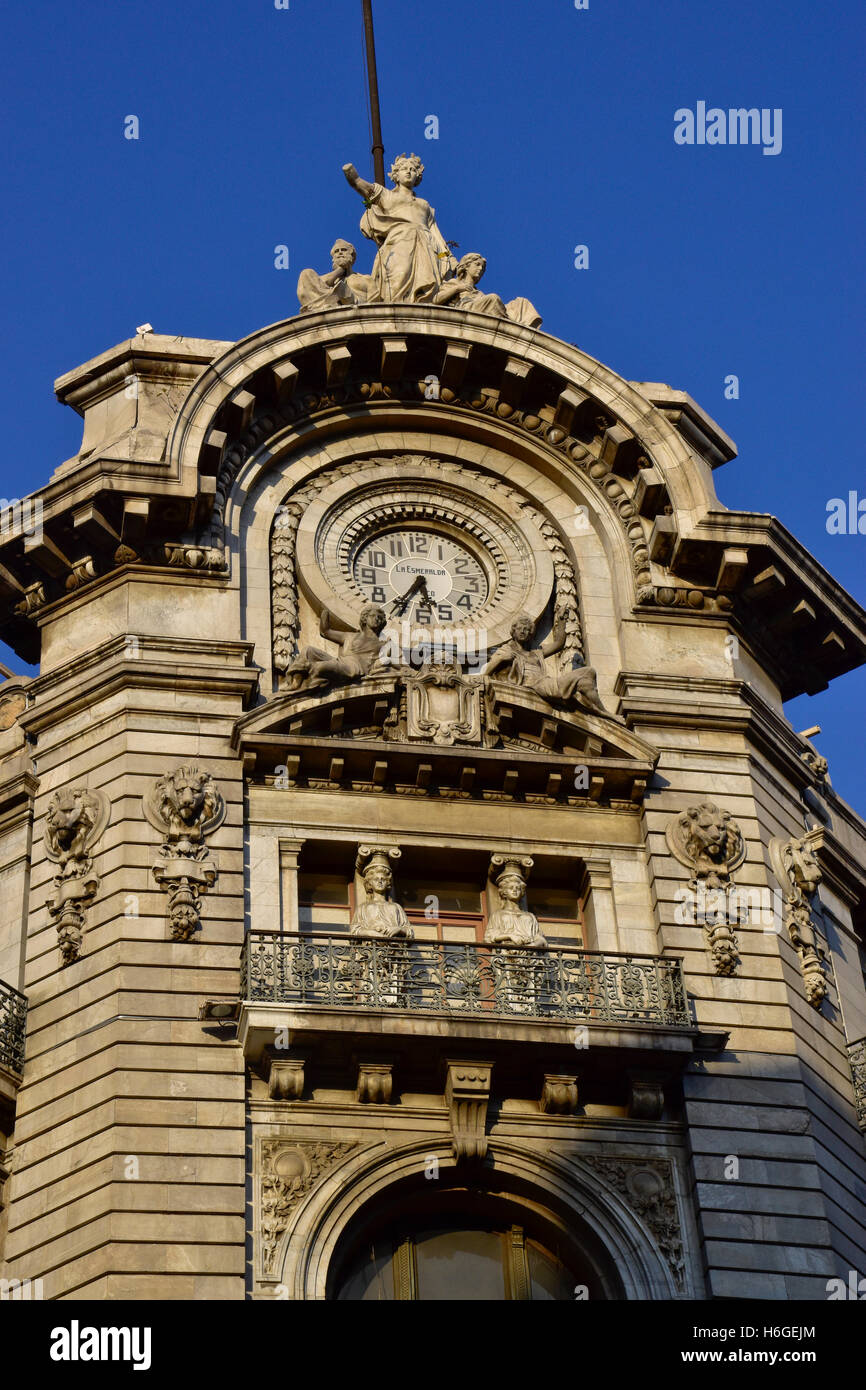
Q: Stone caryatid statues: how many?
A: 2